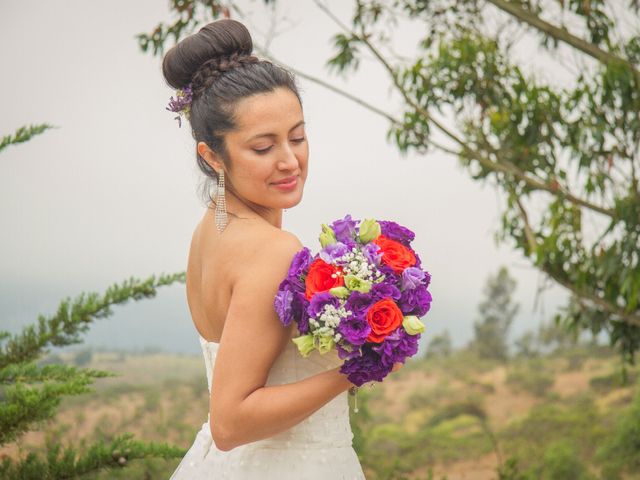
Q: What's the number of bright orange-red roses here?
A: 3